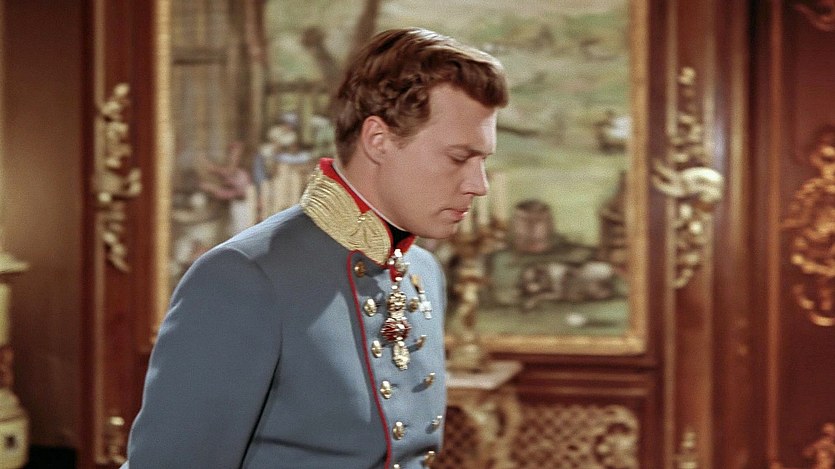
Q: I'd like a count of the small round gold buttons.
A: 11